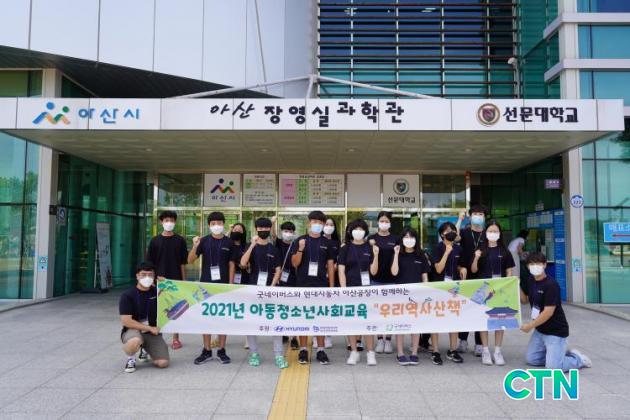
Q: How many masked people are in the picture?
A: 15